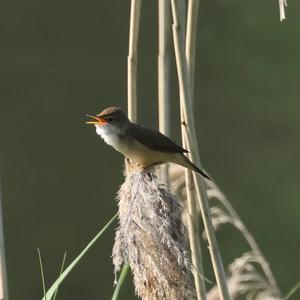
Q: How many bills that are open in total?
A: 1